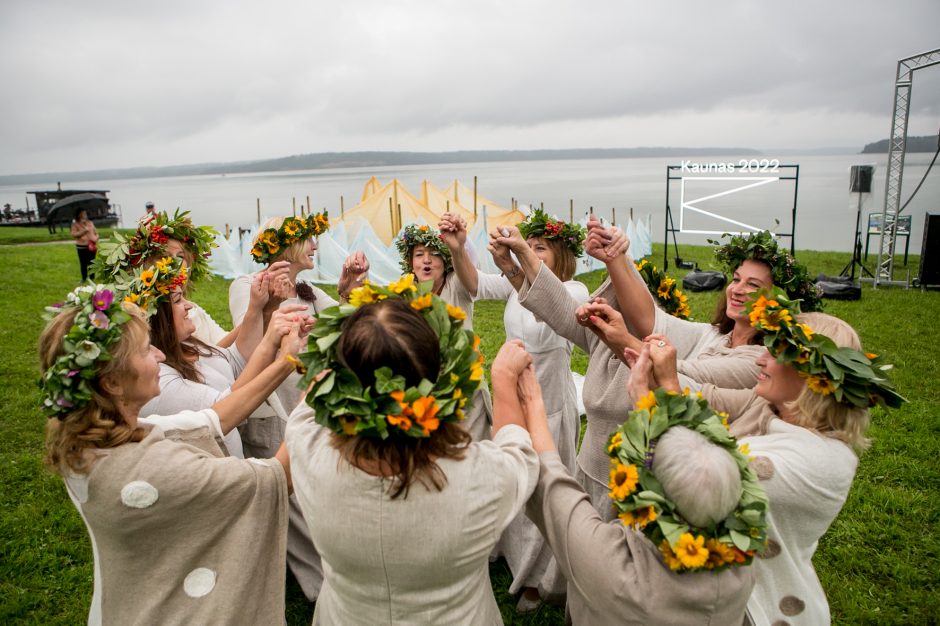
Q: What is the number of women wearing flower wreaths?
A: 11